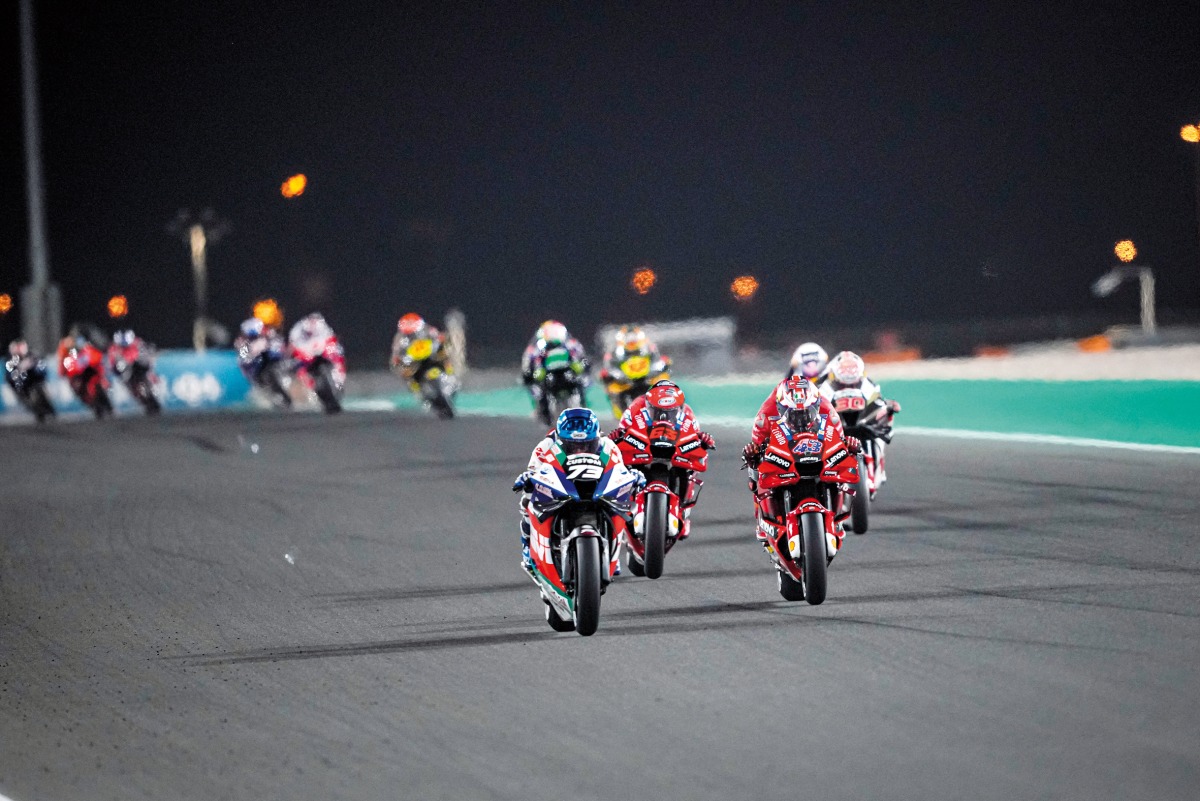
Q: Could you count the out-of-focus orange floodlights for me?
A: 8